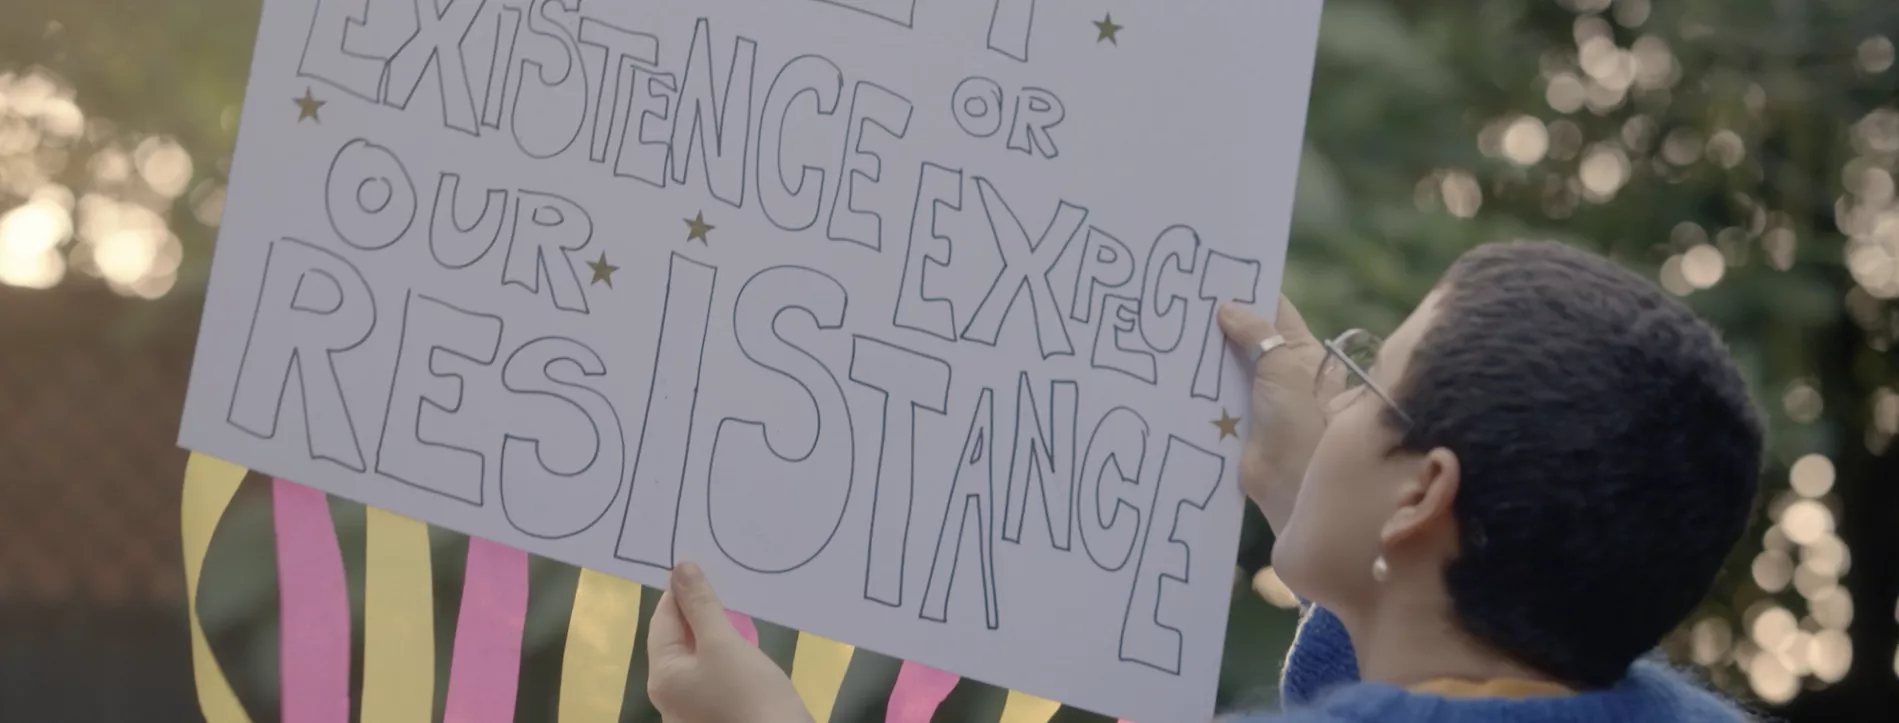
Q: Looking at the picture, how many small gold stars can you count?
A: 5